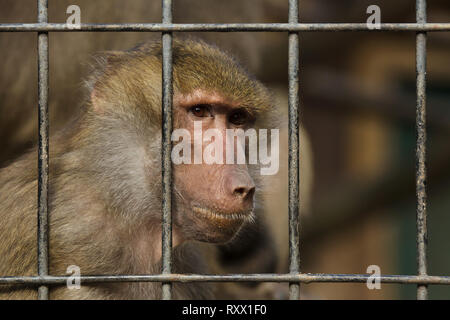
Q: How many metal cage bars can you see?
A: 6